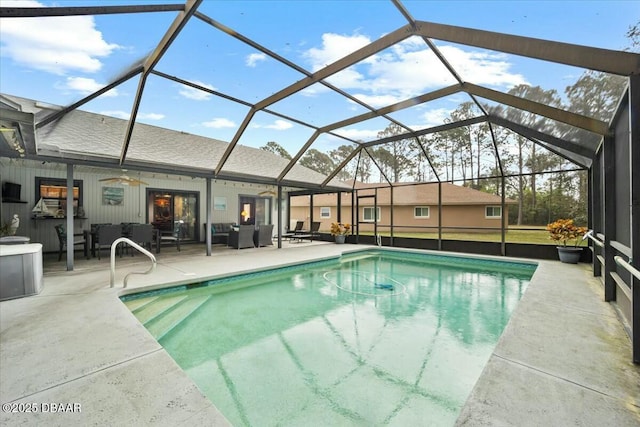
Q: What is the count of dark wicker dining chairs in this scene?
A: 6